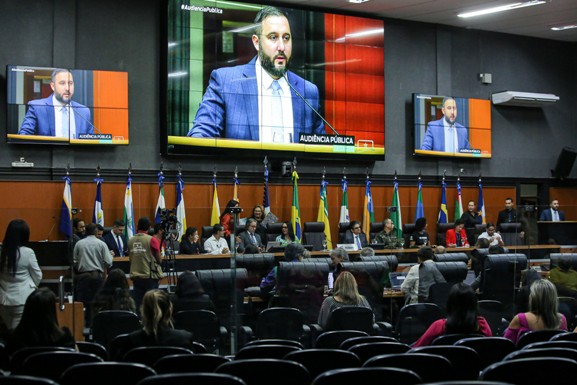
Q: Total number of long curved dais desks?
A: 1